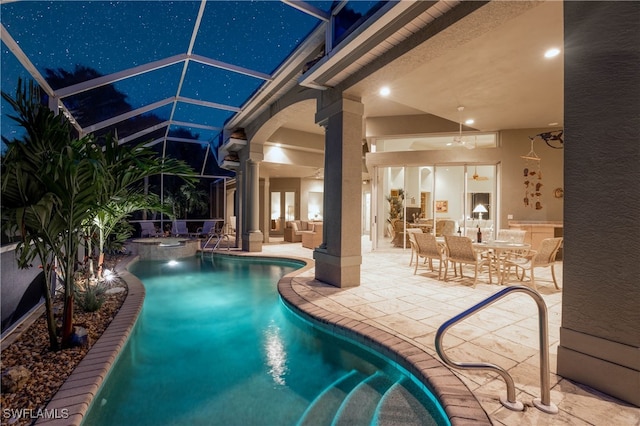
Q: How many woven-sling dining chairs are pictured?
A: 6